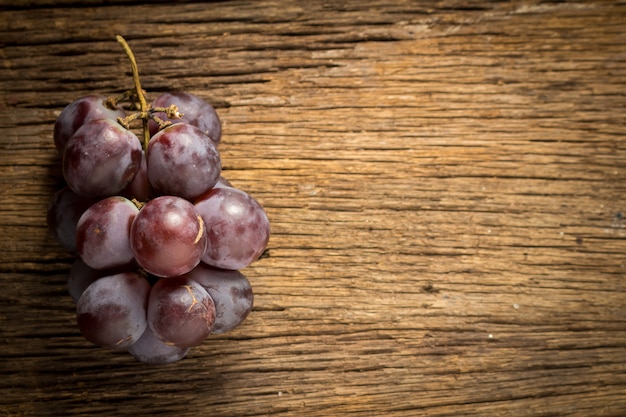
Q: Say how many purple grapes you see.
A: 15